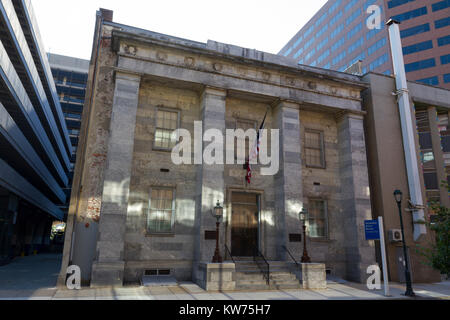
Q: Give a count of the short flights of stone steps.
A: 1